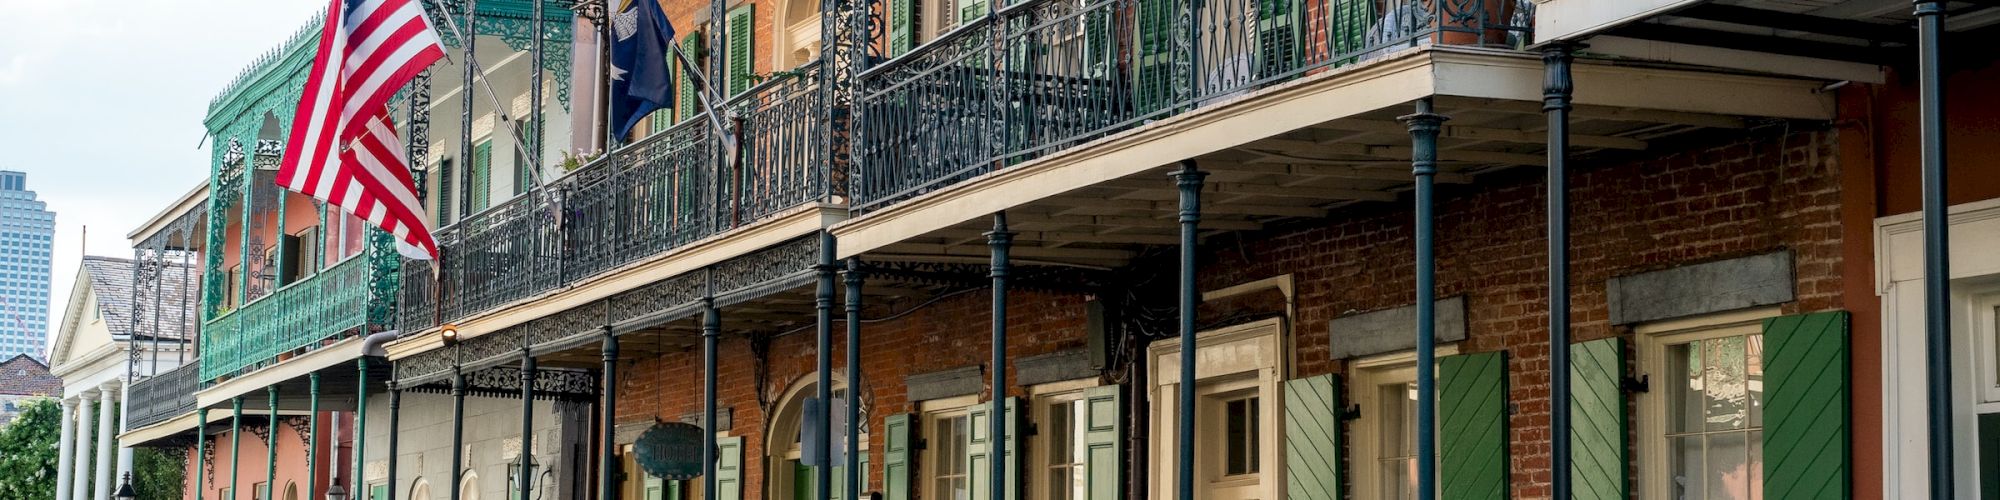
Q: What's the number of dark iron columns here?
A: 12